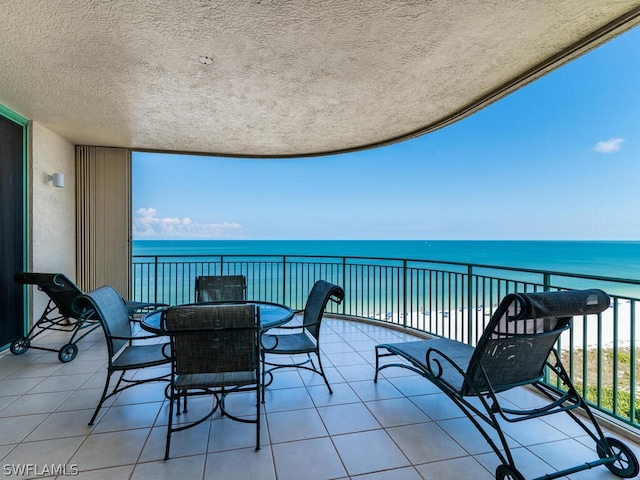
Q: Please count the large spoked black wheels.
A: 4